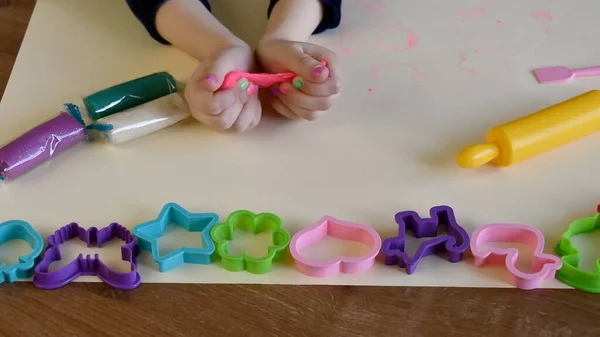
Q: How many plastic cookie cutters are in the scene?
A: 8